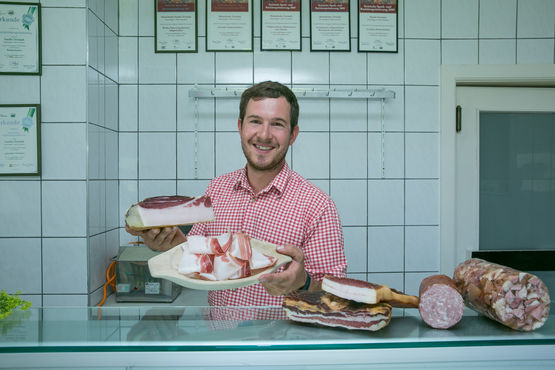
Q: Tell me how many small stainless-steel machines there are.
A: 1